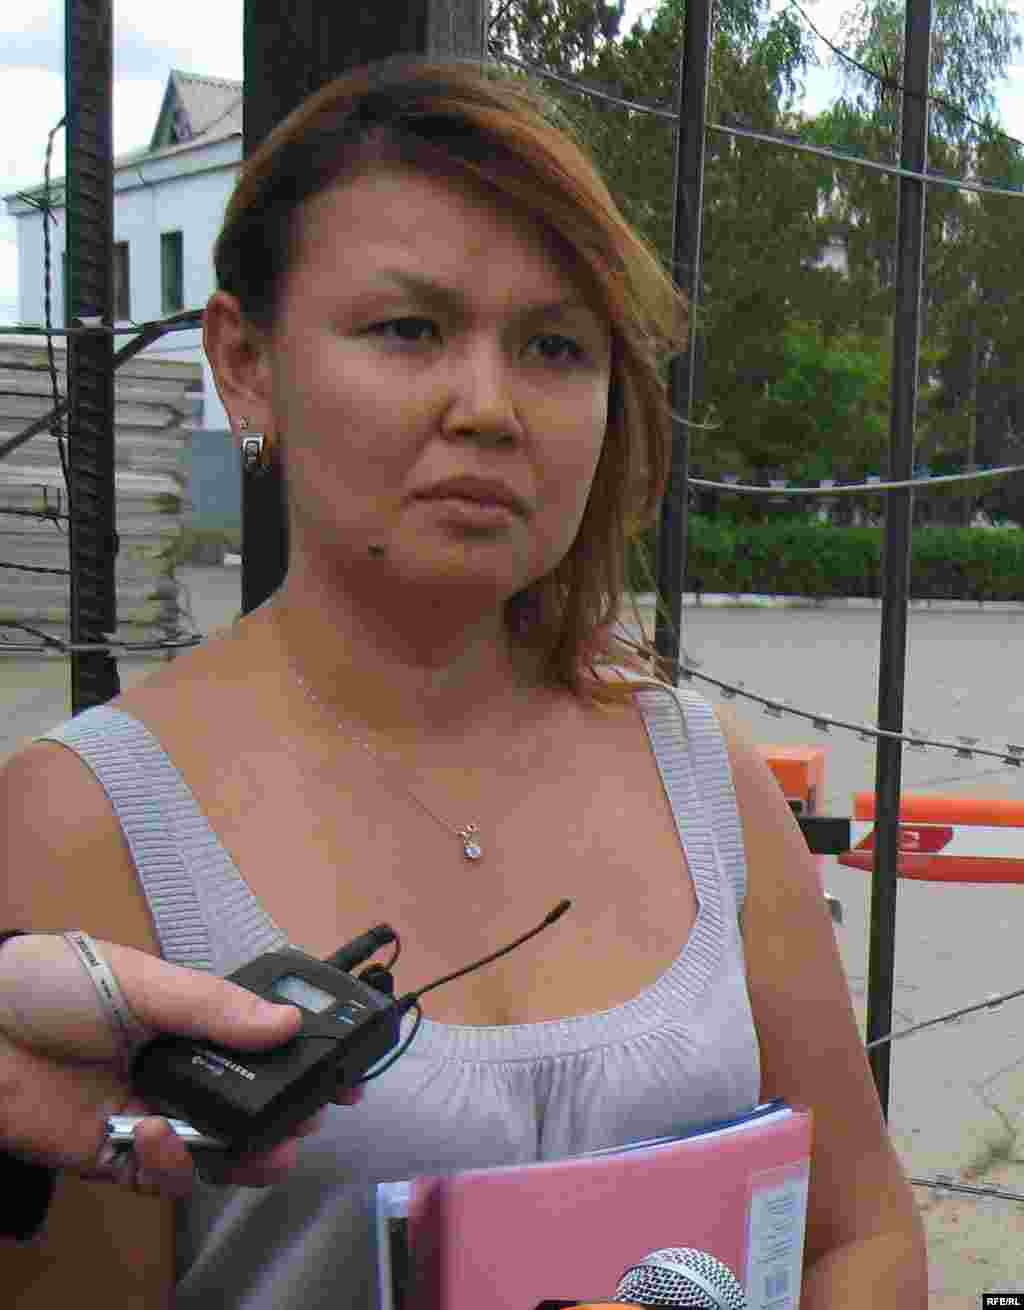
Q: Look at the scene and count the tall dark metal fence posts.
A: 4